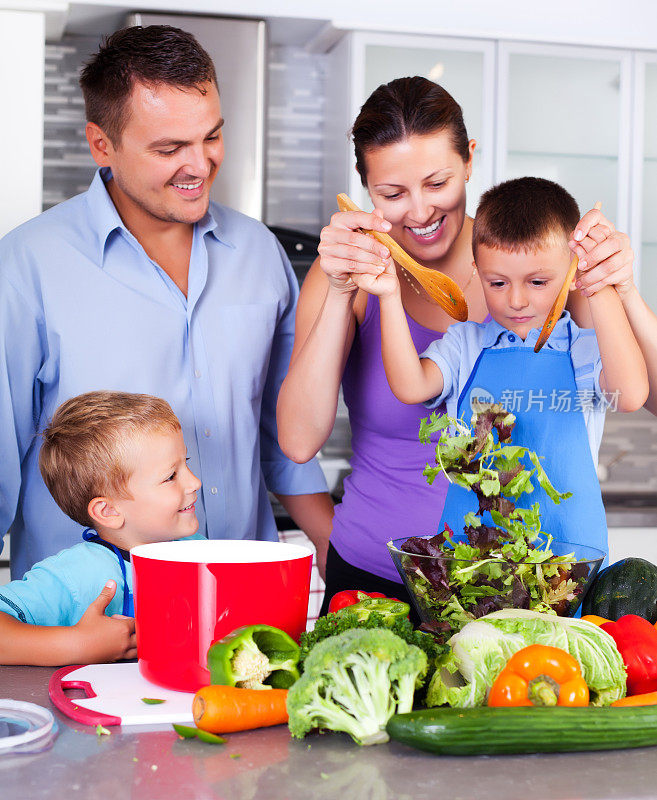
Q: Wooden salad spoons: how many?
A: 2